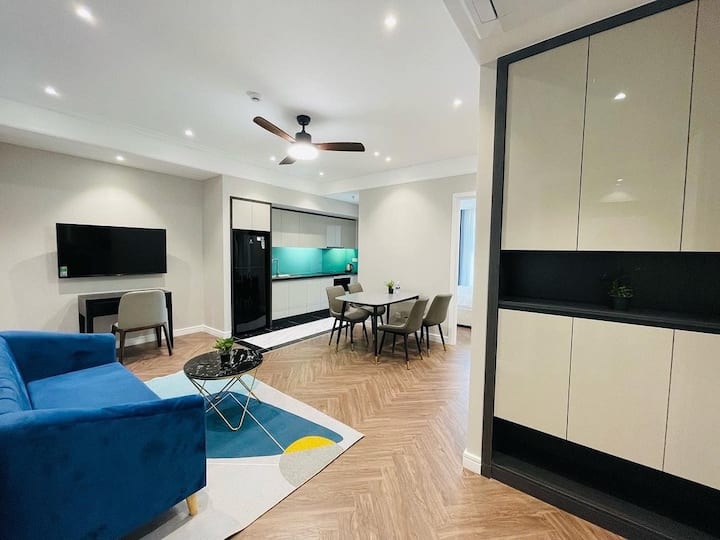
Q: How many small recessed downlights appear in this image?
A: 10